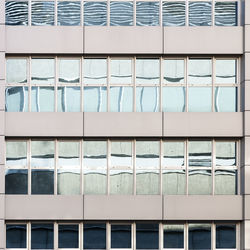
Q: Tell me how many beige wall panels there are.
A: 9